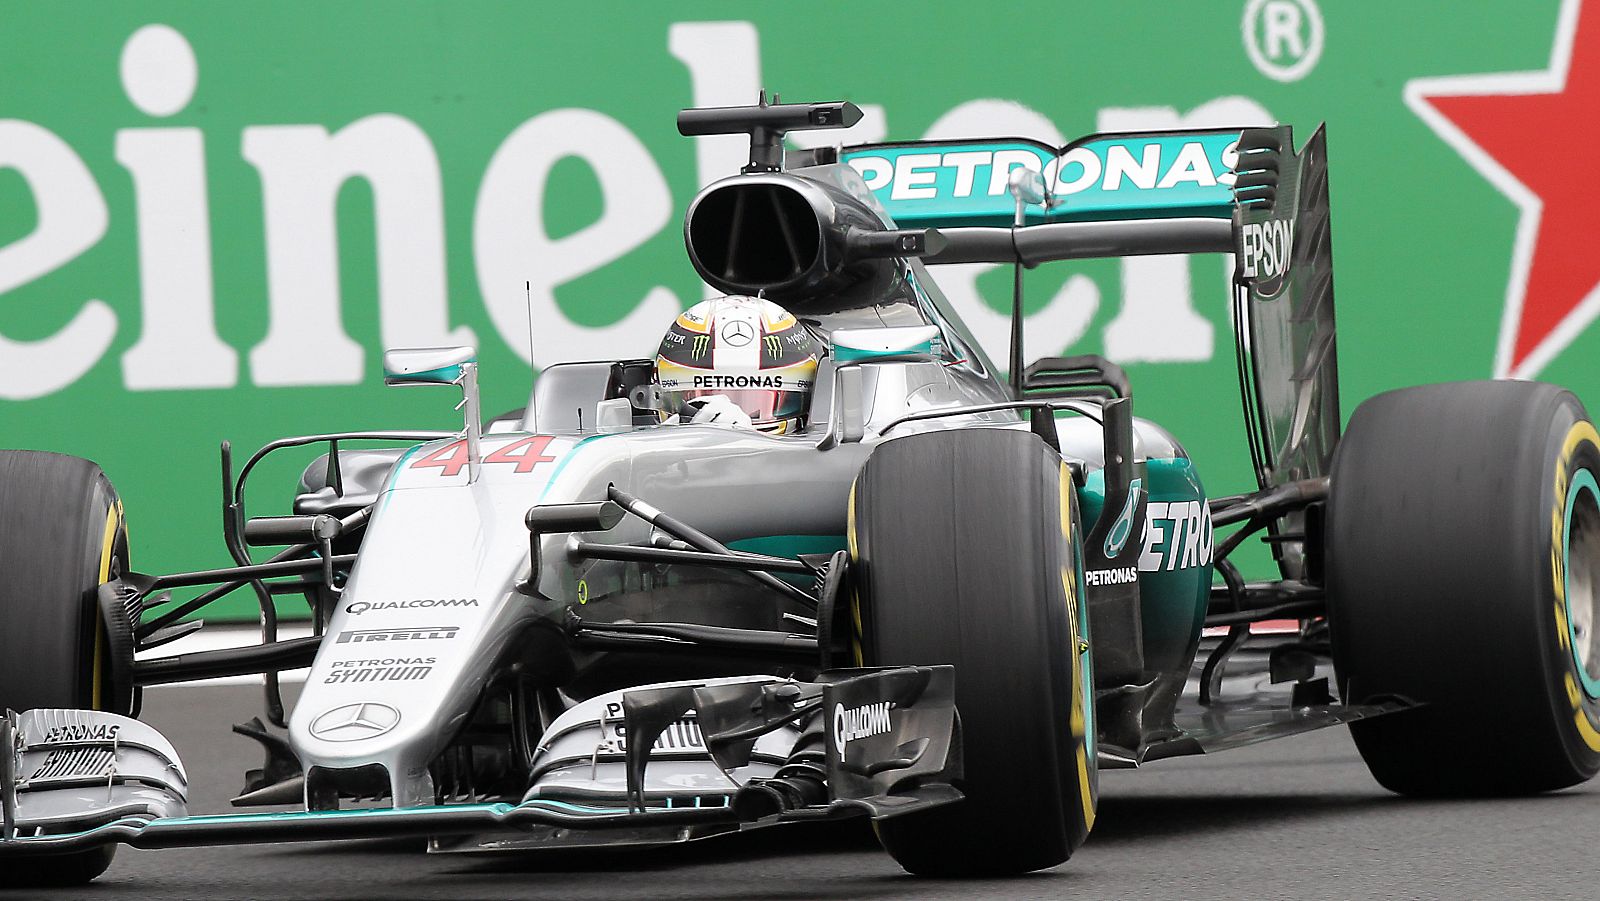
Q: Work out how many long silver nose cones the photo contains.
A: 1